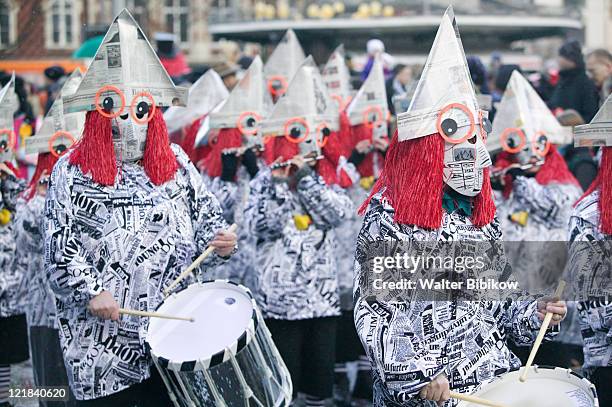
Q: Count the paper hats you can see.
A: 12